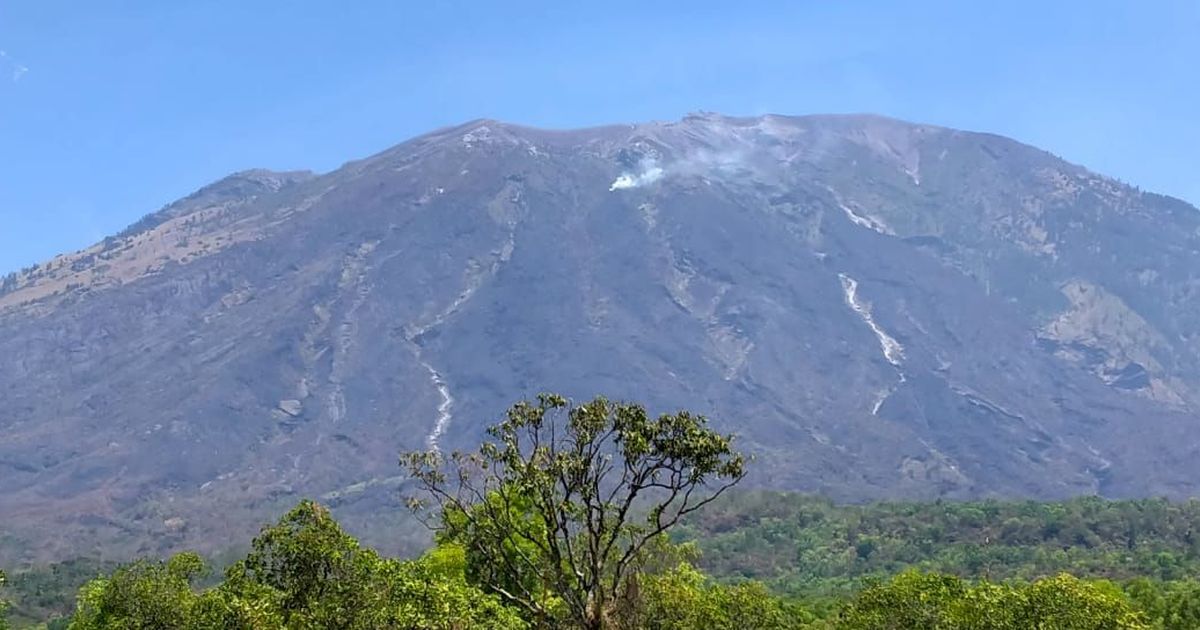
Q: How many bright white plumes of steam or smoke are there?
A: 1